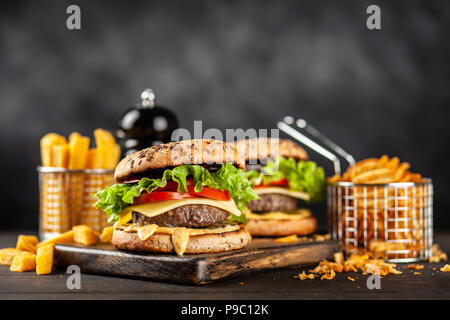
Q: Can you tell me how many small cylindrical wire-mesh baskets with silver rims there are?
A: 2